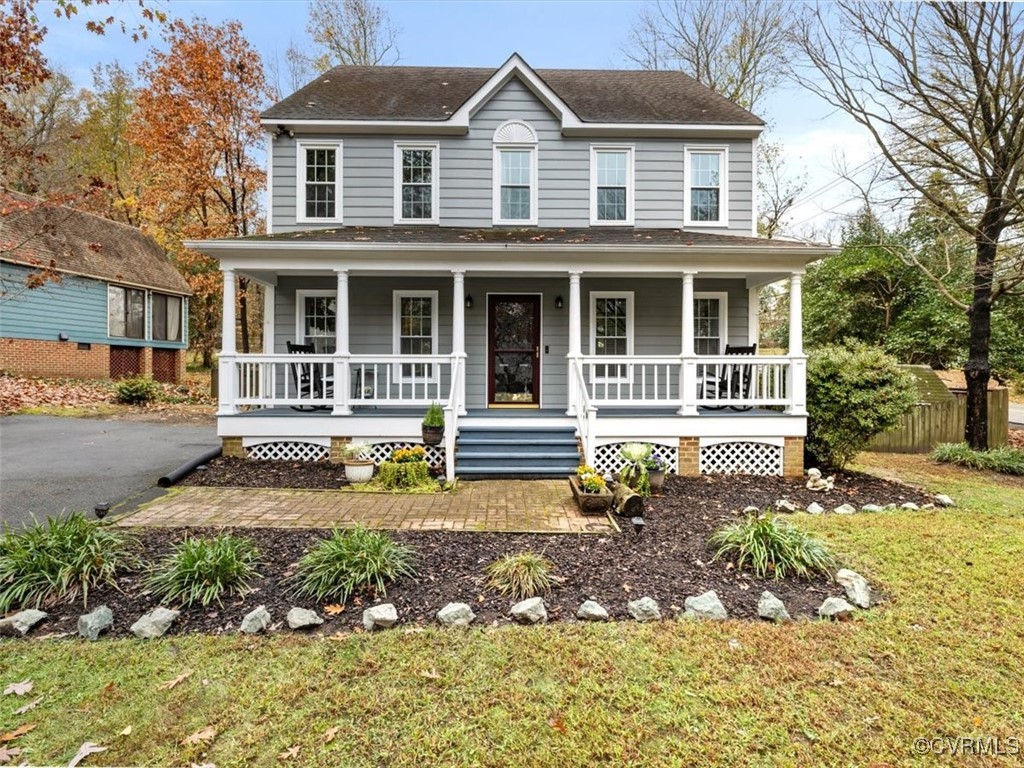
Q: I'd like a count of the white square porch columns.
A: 6